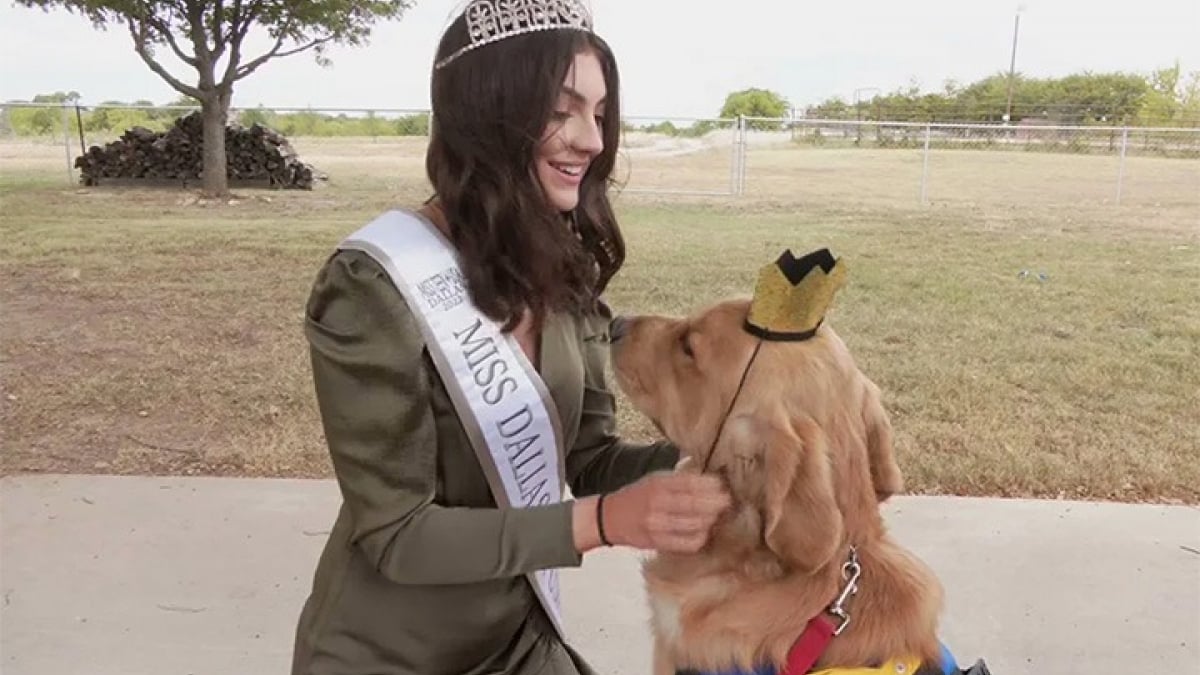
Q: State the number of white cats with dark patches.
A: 0